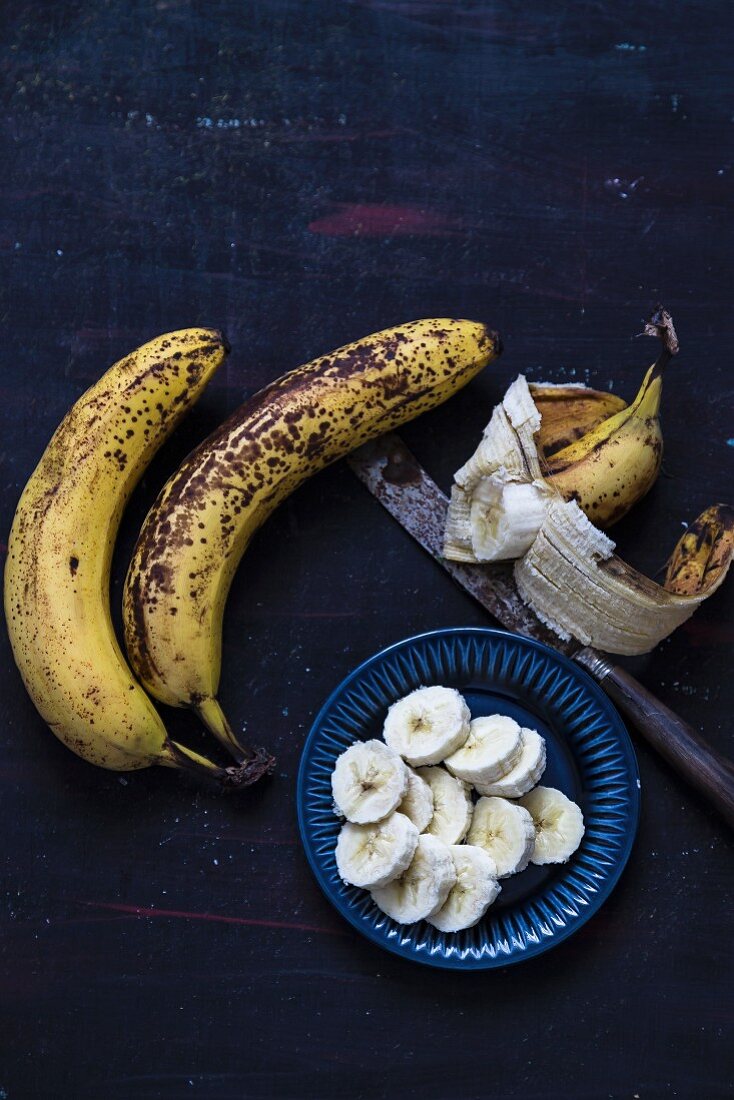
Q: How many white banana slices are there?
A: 11